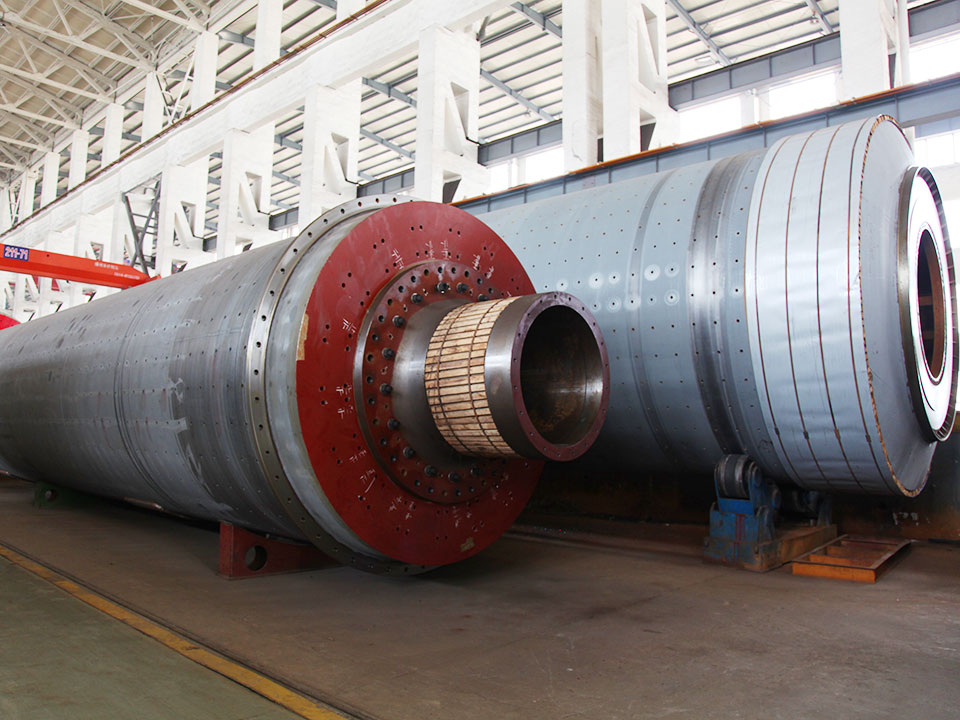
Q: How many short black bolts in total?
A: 12